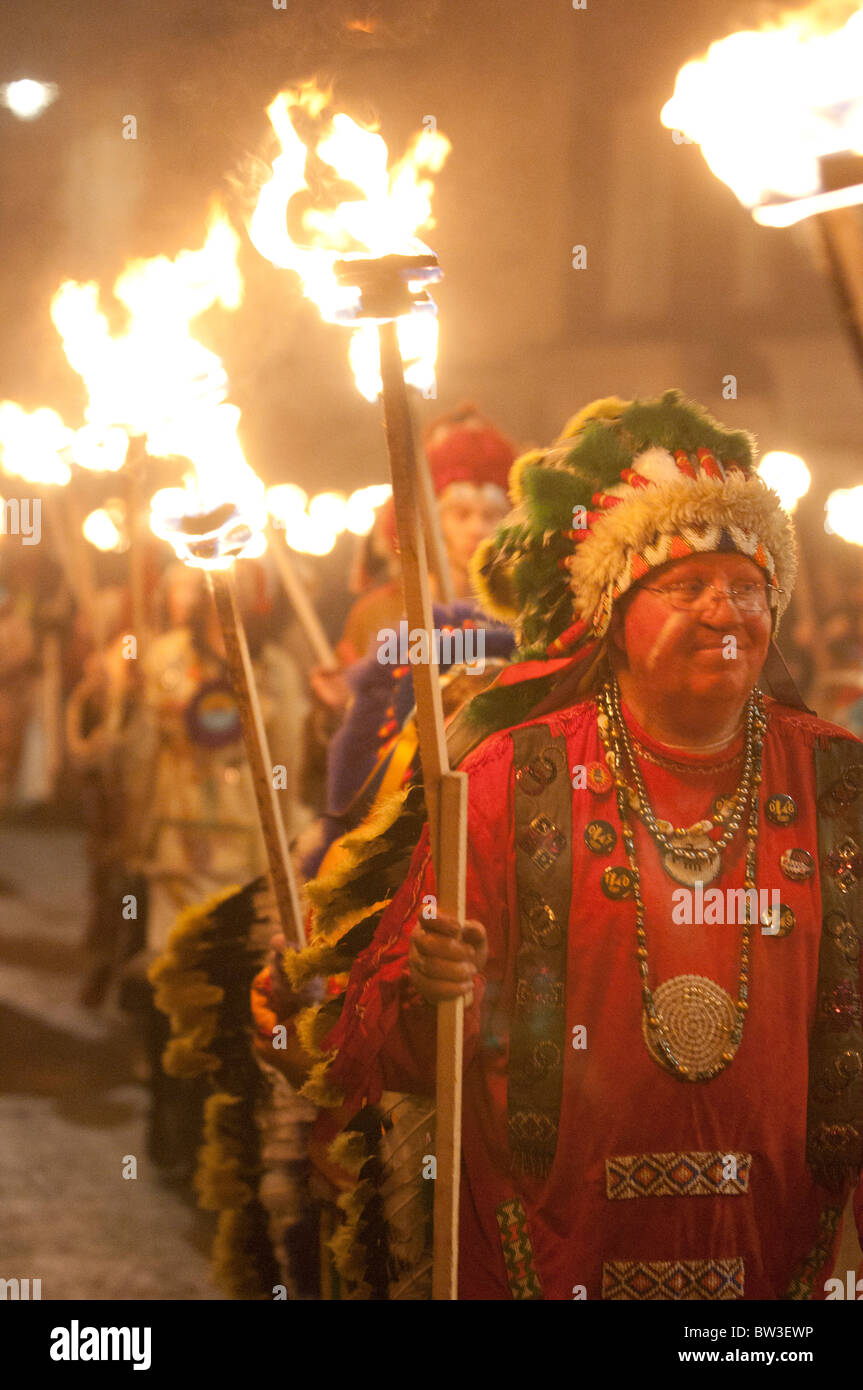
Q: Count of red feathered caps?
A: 1